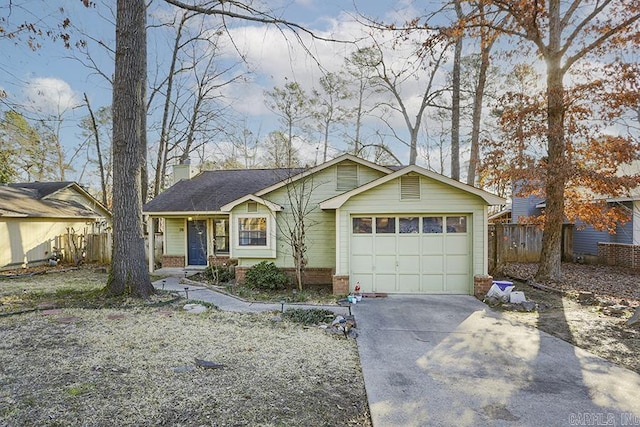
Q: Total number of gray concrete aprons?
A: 1